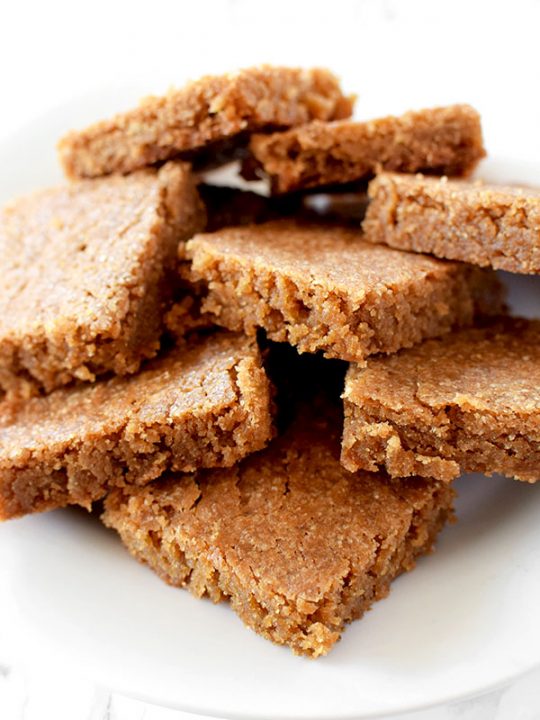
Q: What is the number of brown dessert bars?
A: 8